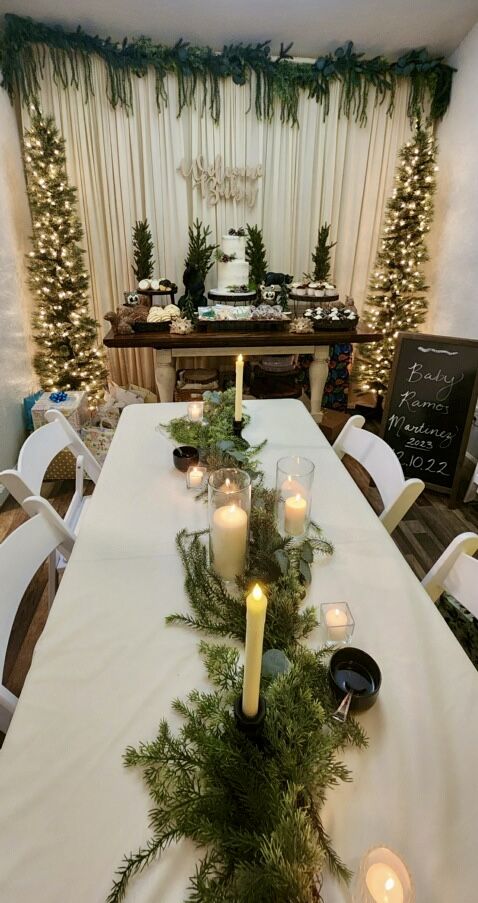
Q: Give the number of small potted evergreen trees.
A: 4